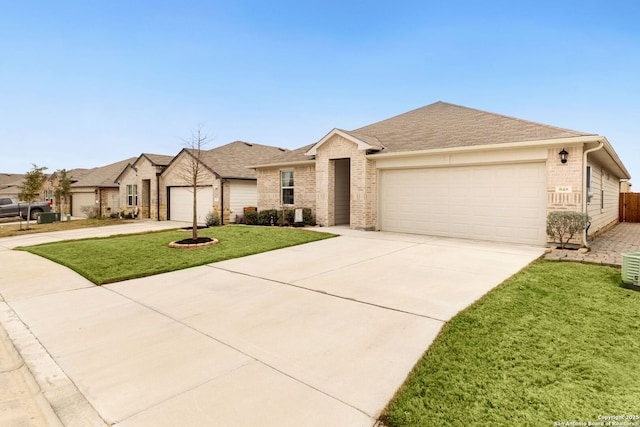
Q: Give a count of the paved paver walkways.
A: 1